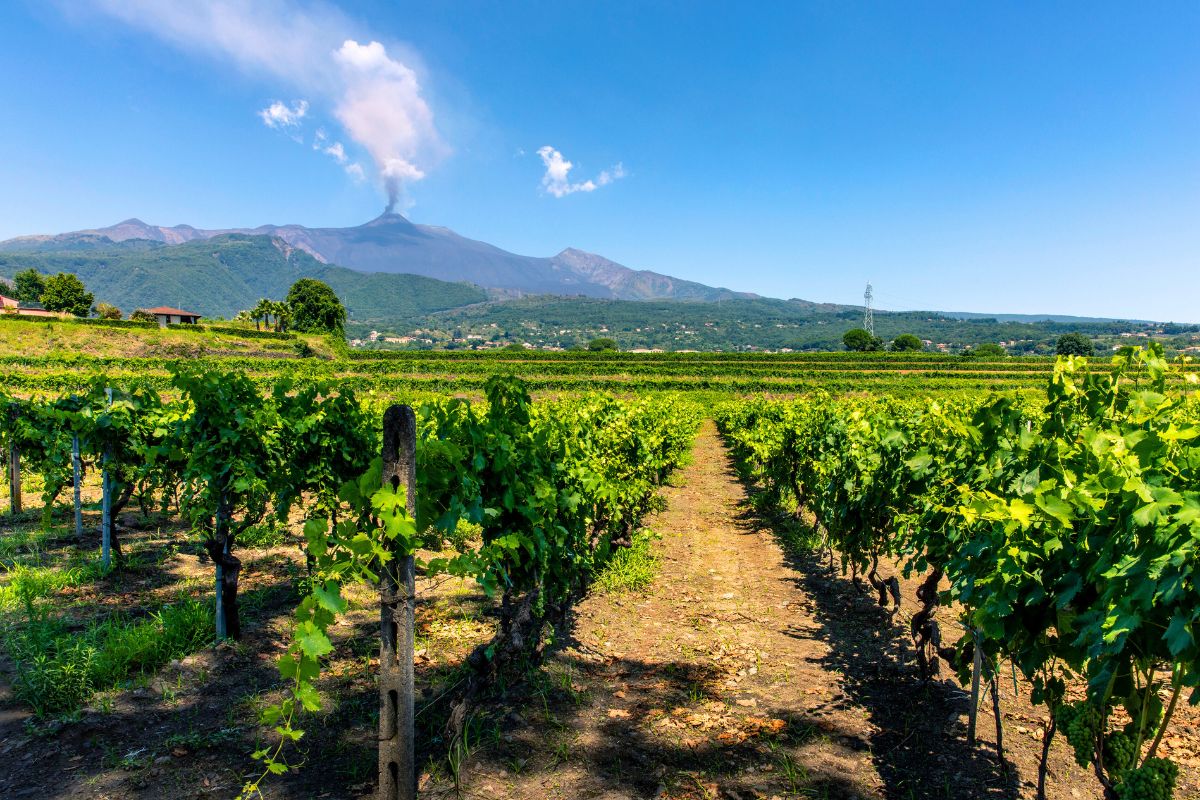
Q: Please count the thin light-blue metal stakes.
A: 3